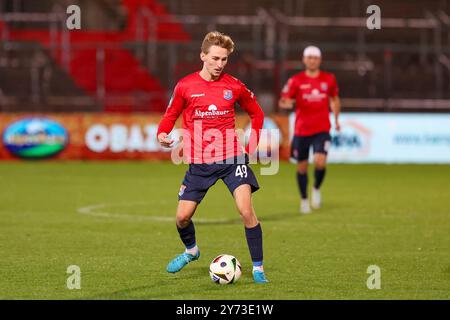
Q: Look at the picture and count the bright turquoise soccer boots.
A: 2